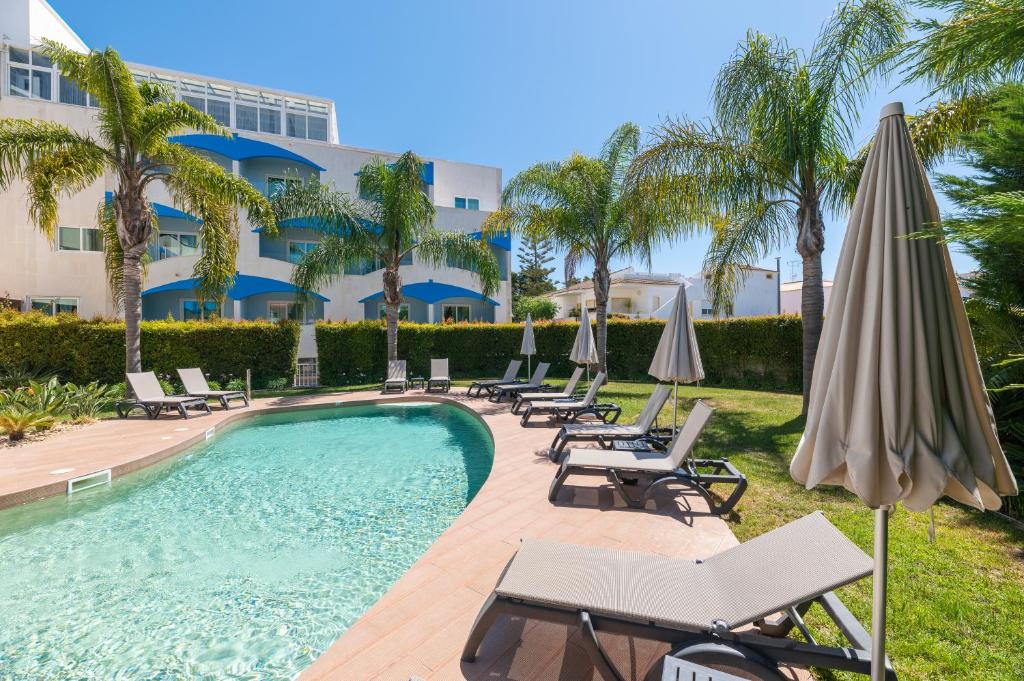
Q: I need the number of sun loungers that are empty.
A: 11